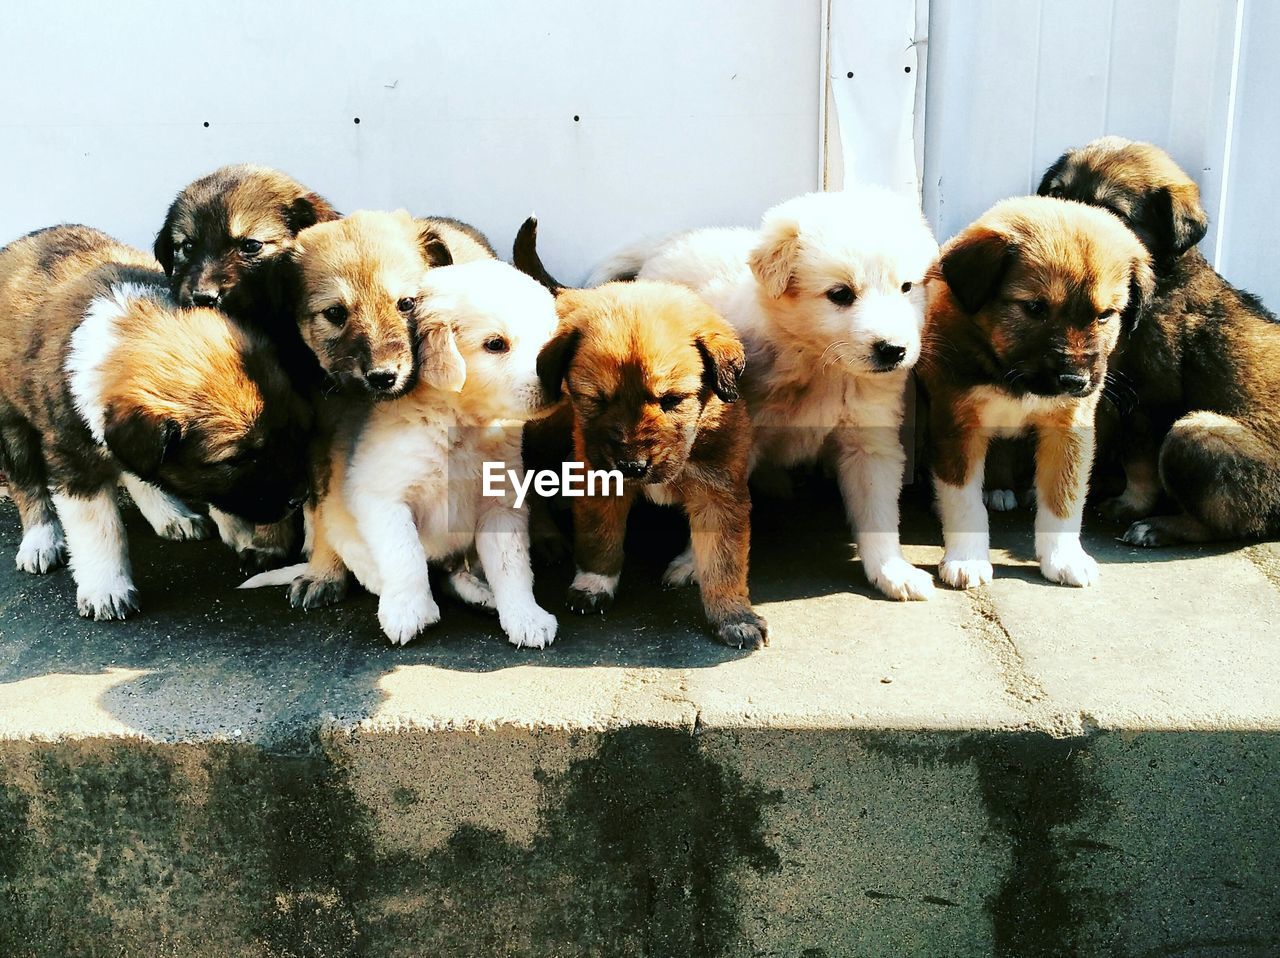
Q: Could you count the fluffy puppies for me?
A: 8